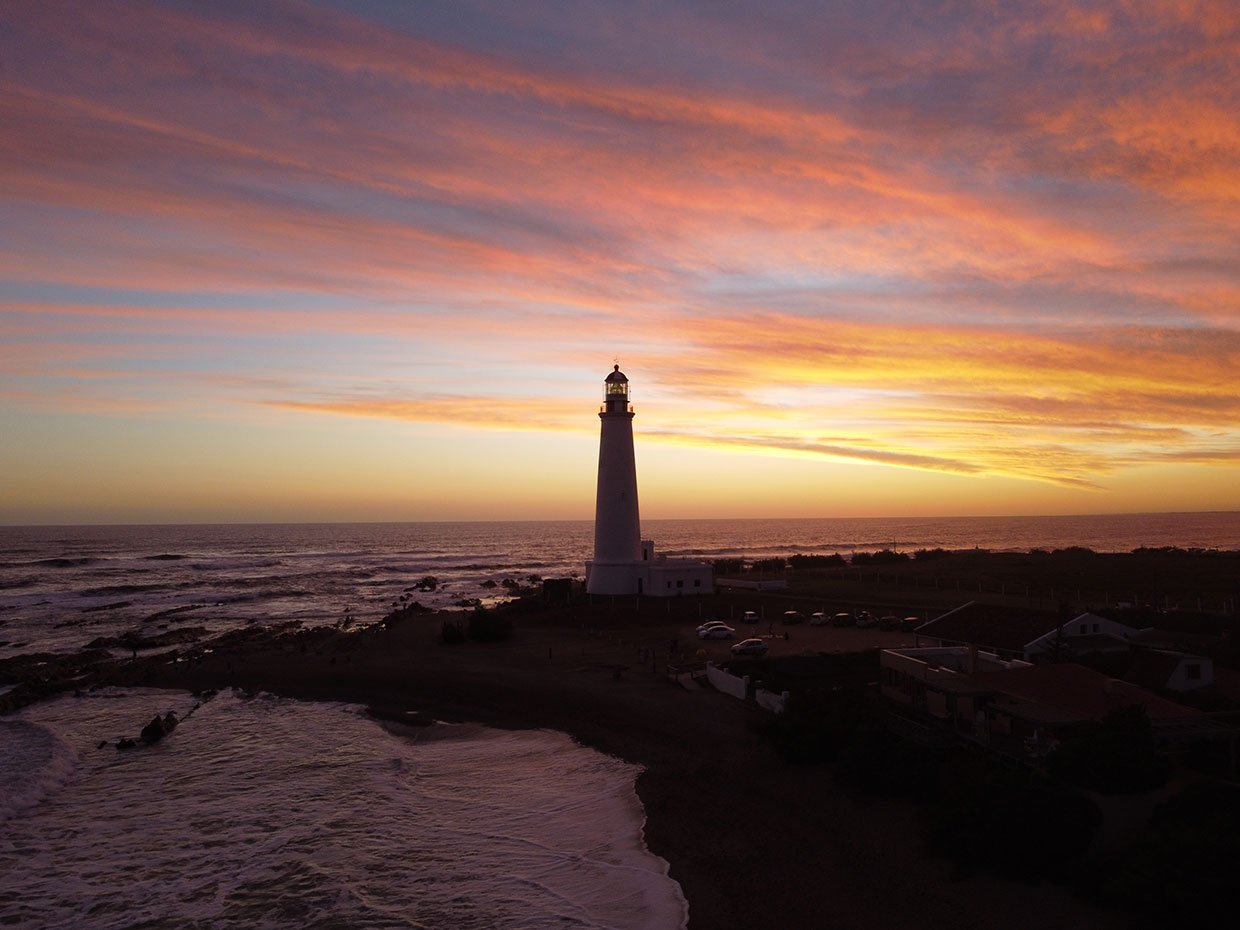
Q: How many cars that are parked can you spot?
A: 10